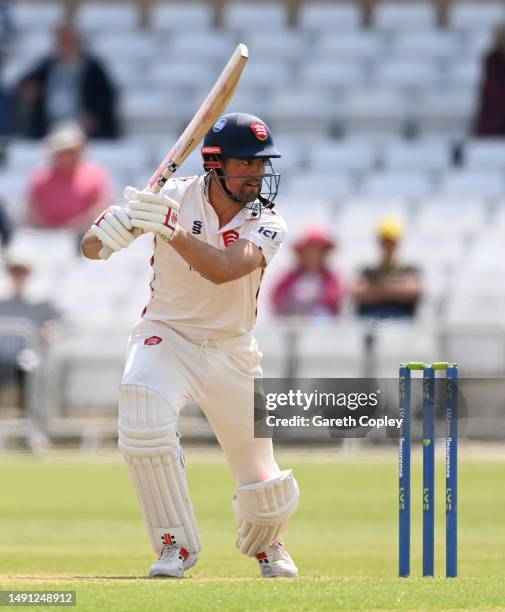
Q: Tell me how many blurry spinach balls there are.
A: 0